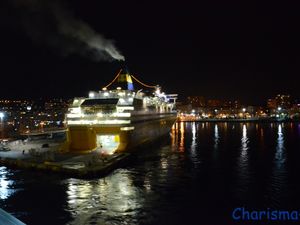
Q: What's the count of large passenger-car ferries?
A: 1